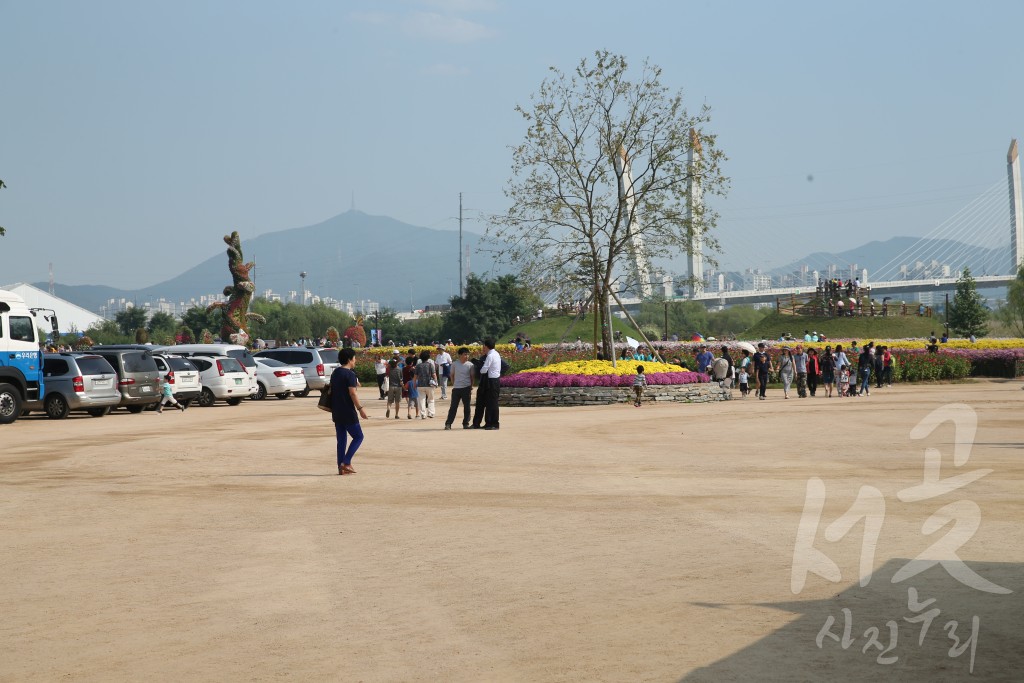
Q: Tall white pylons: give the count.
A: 3